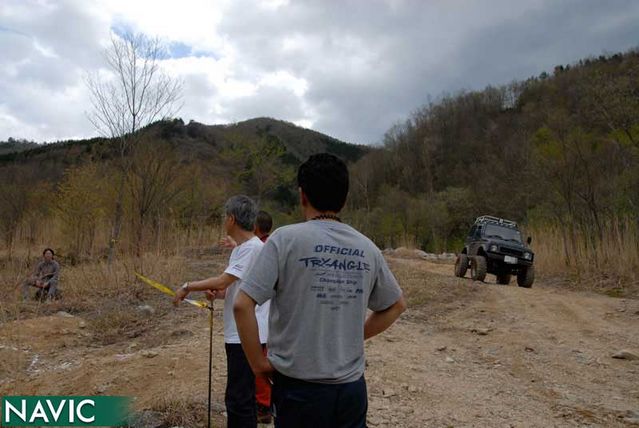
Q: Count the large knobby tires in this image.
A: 4